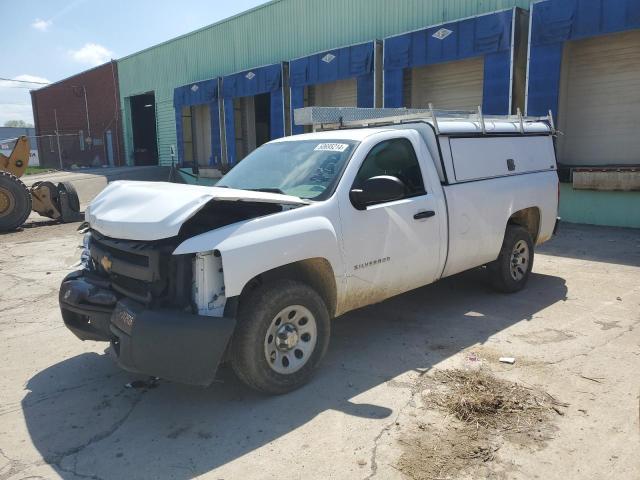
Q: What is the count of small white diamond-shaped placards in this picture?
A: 4